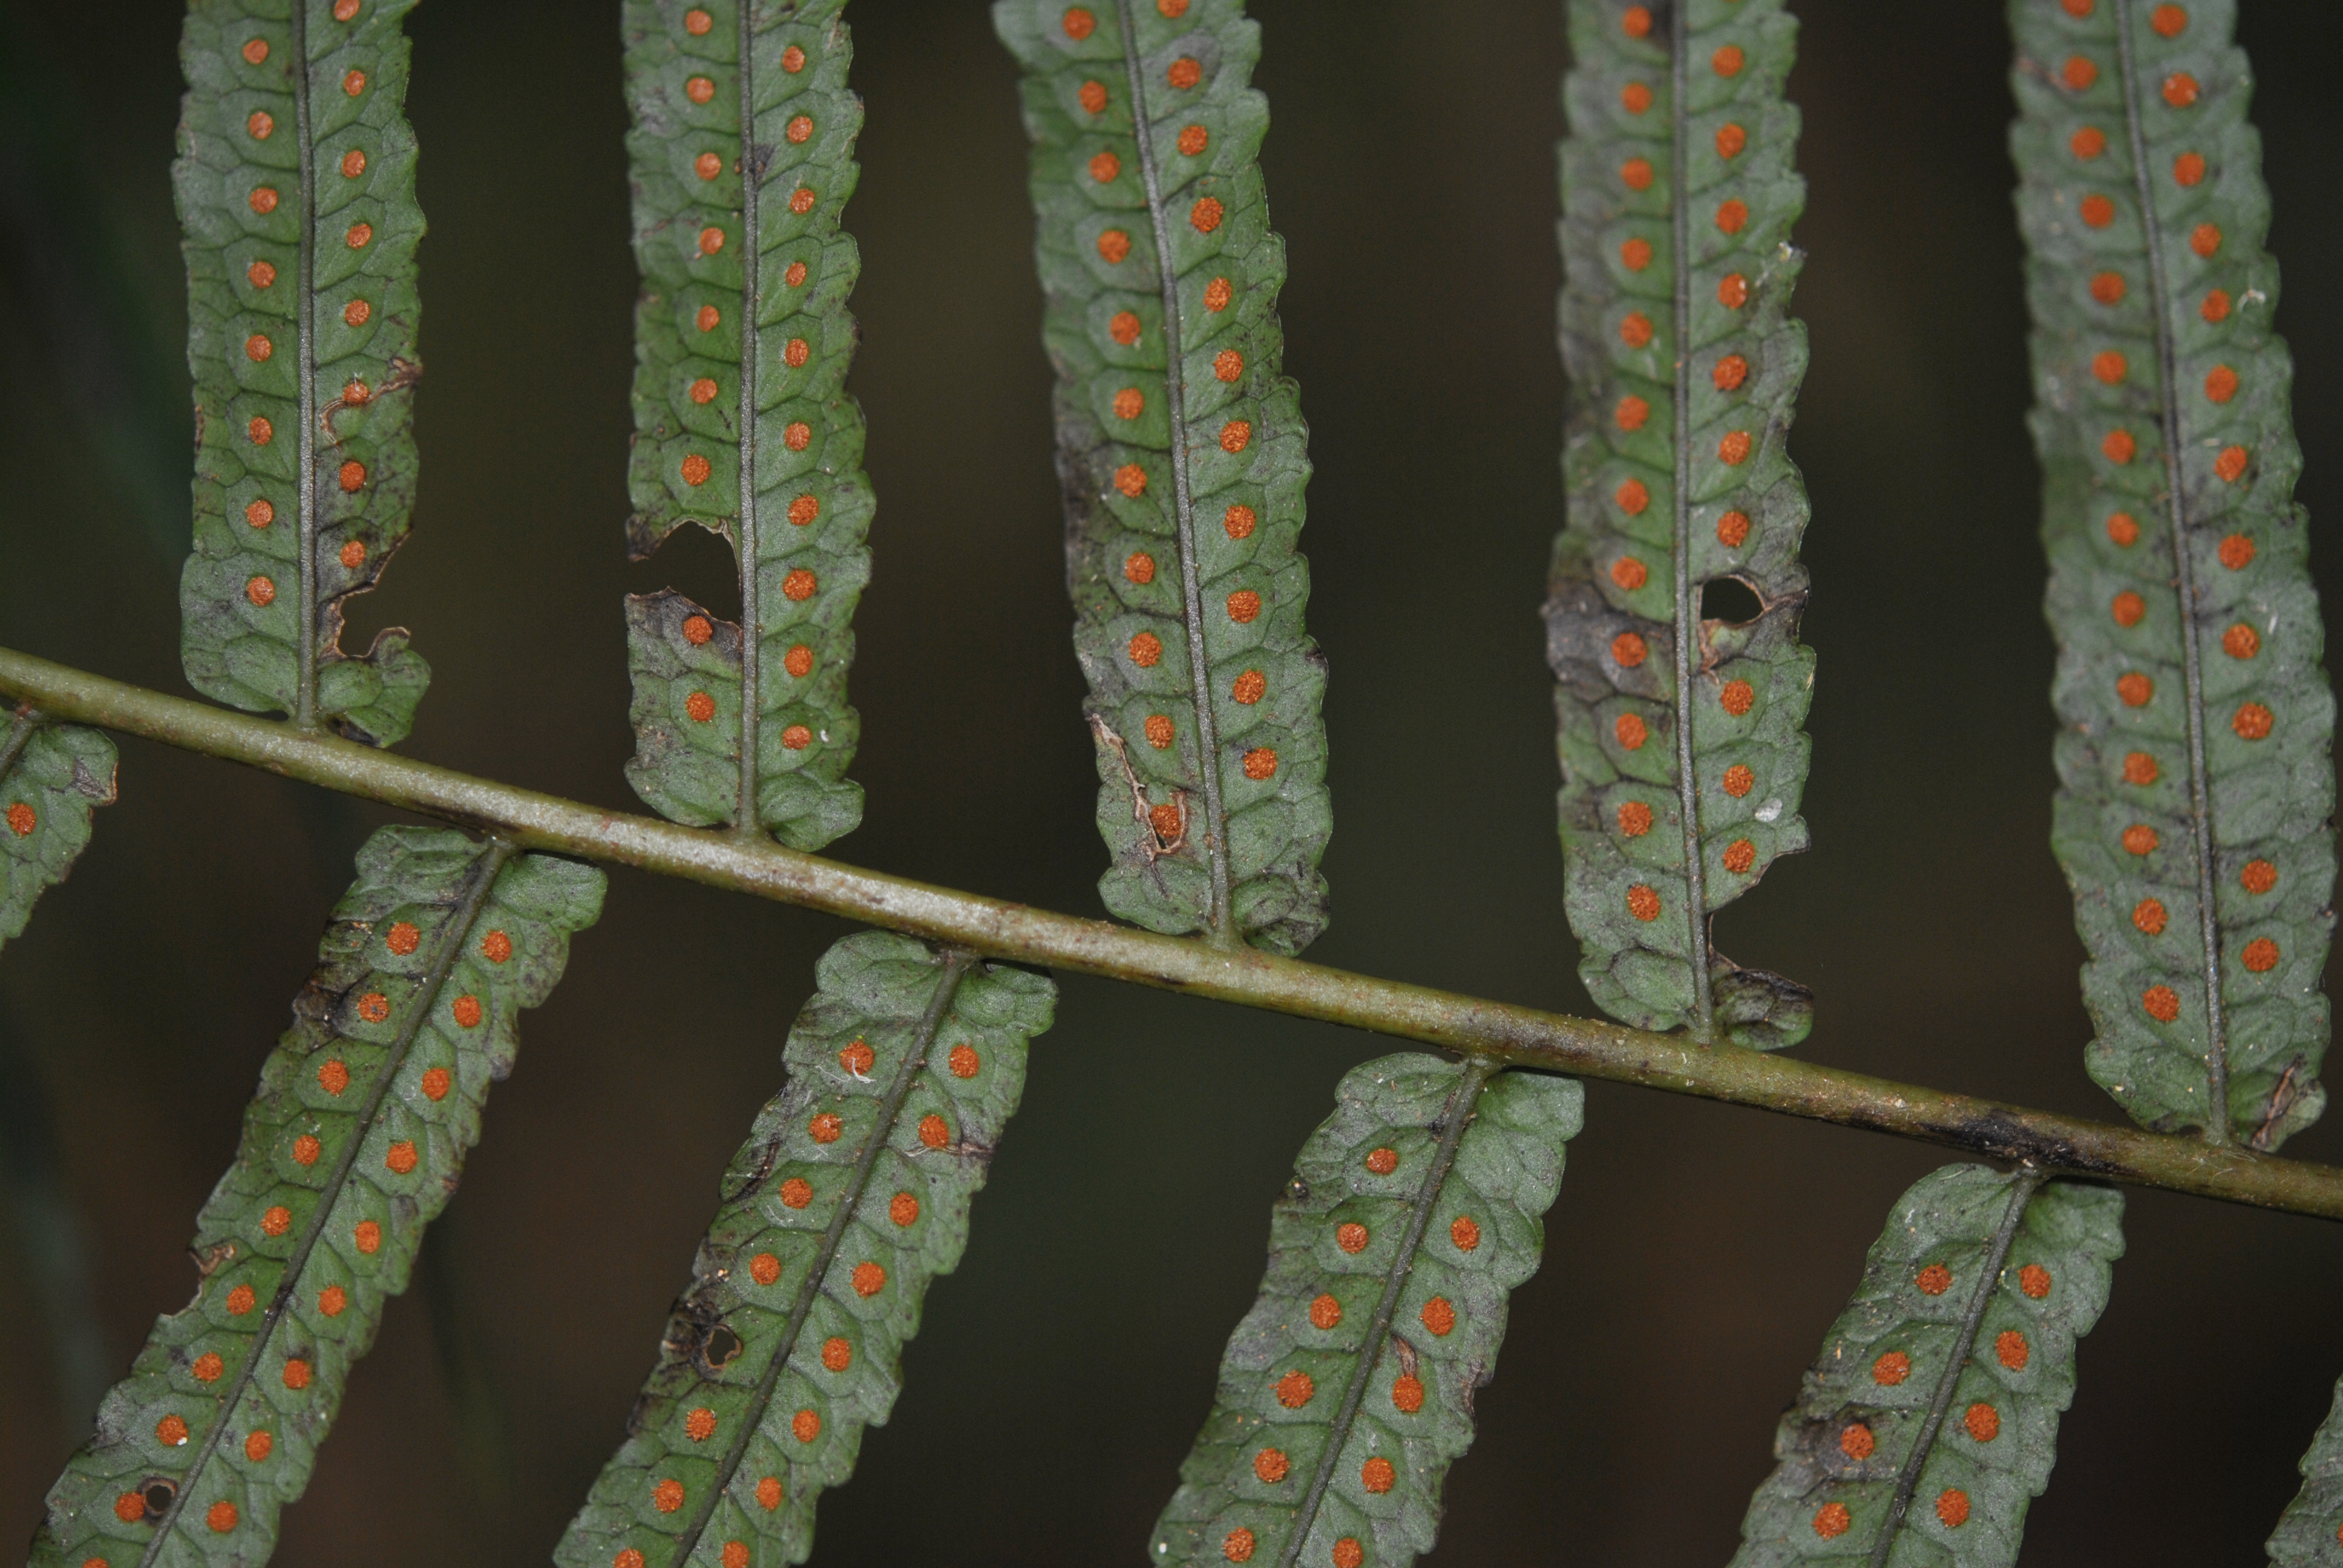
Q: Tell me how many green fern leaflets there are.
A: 11